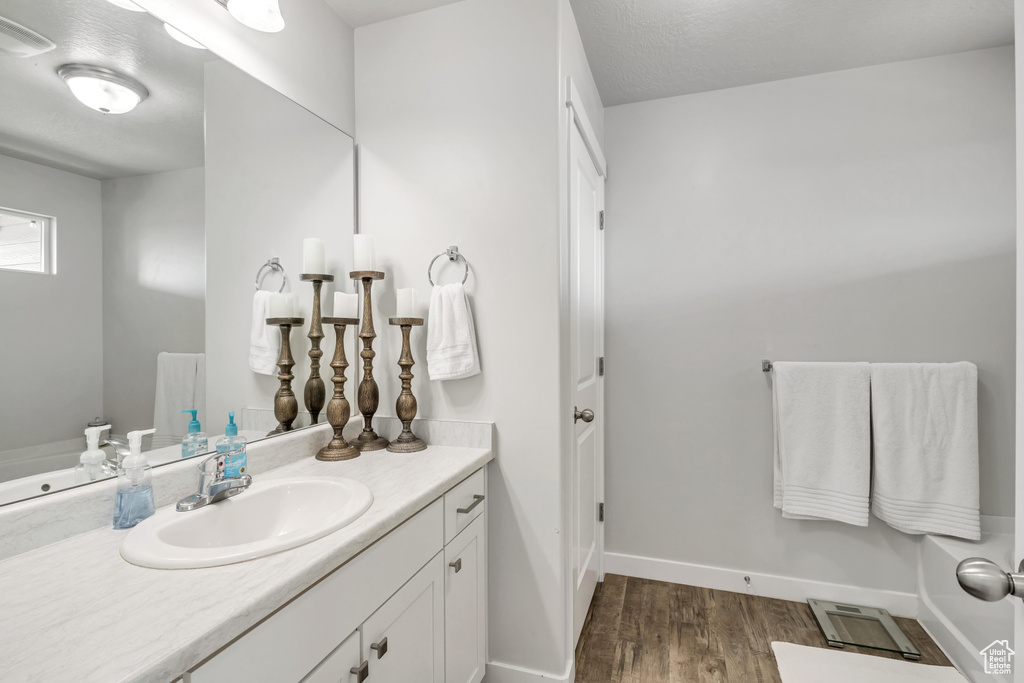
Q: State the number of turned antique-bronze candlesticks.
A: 3